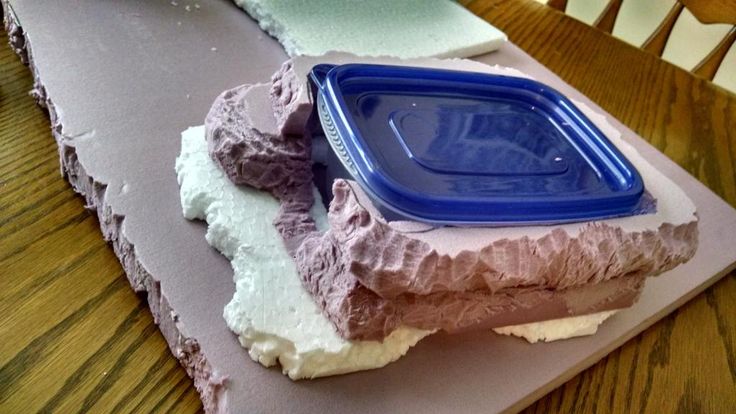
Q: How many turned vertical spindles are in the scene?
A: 4